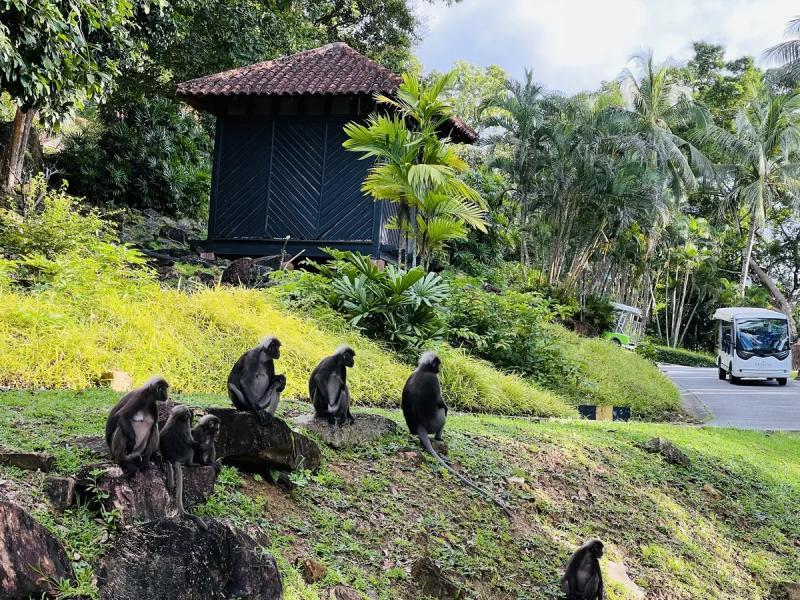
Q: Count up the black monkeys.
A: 7